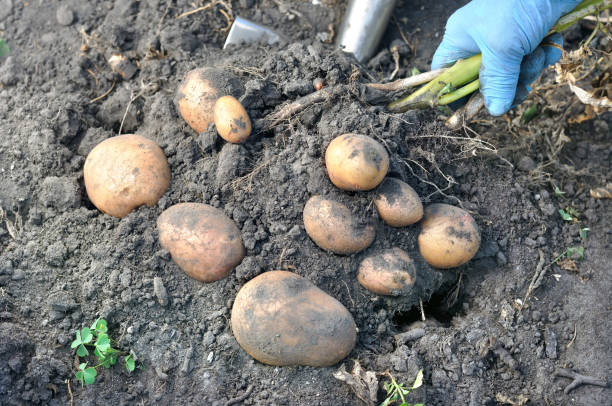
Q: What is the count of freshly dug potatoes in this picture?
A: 10